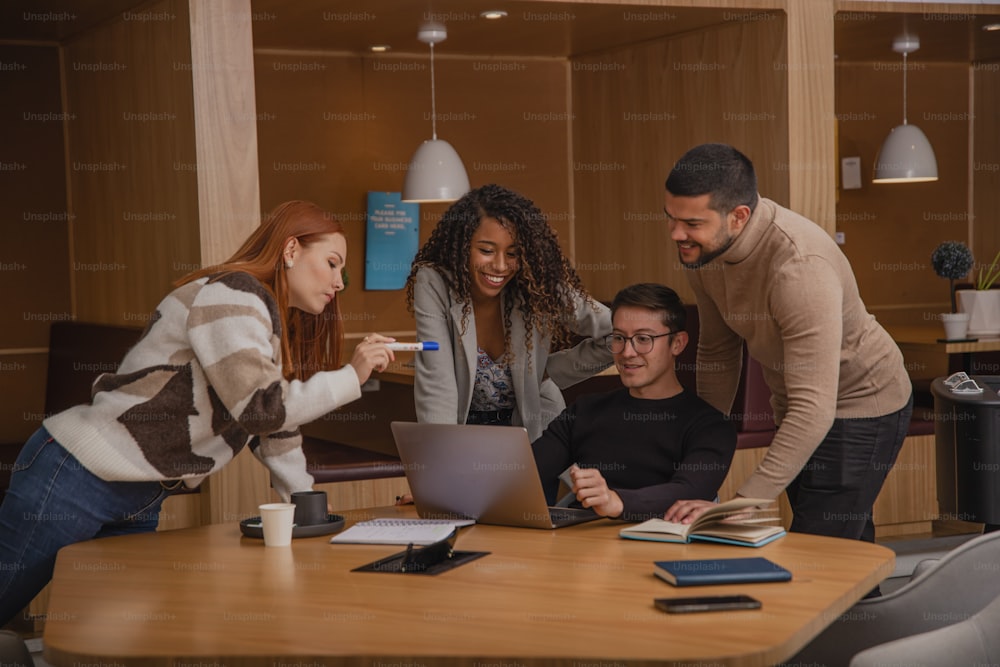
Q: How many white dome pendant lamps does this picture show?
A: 2